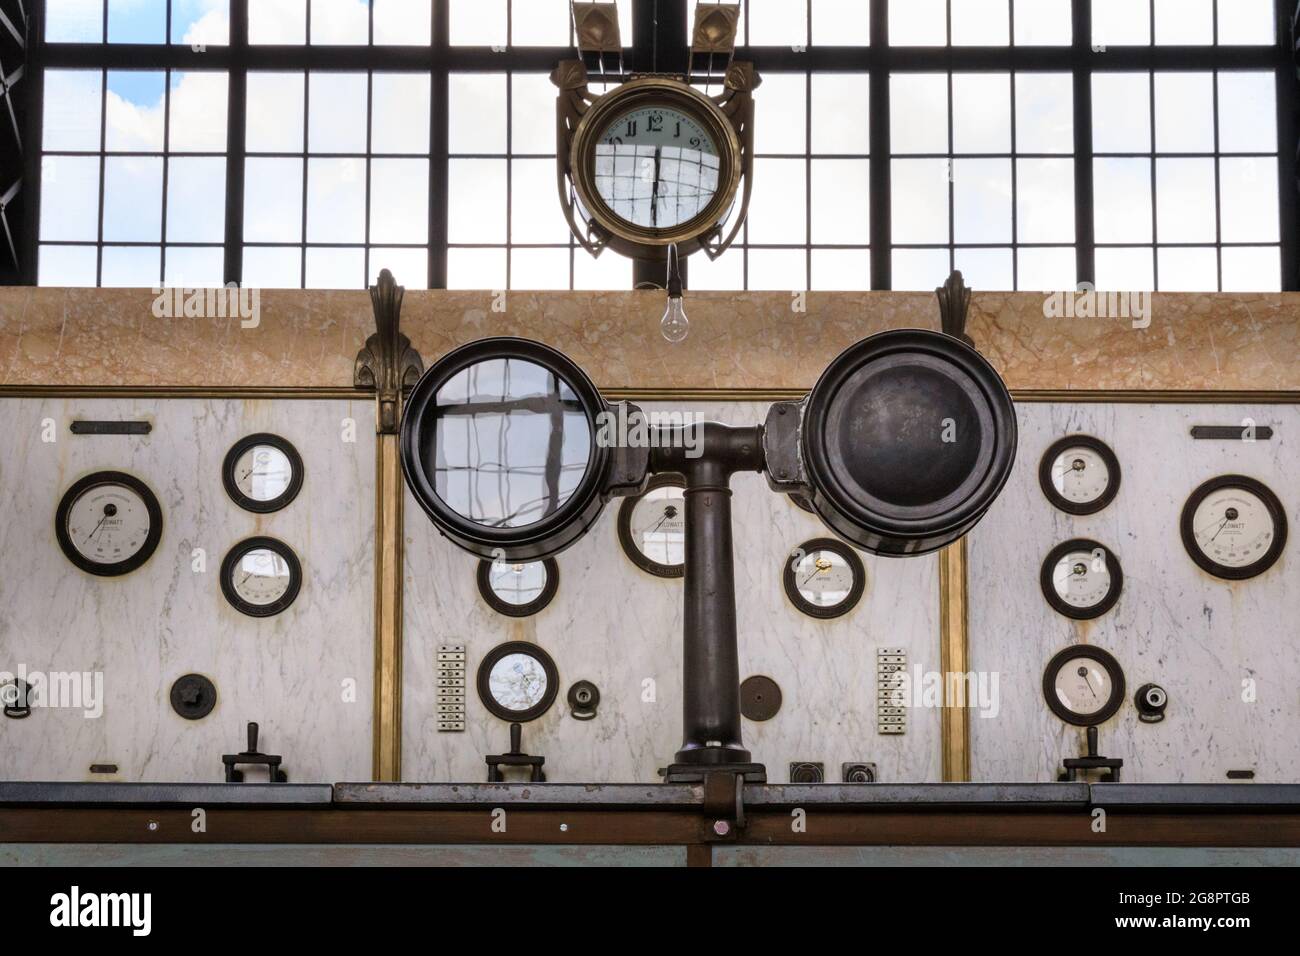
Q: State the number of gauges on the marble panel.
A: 11